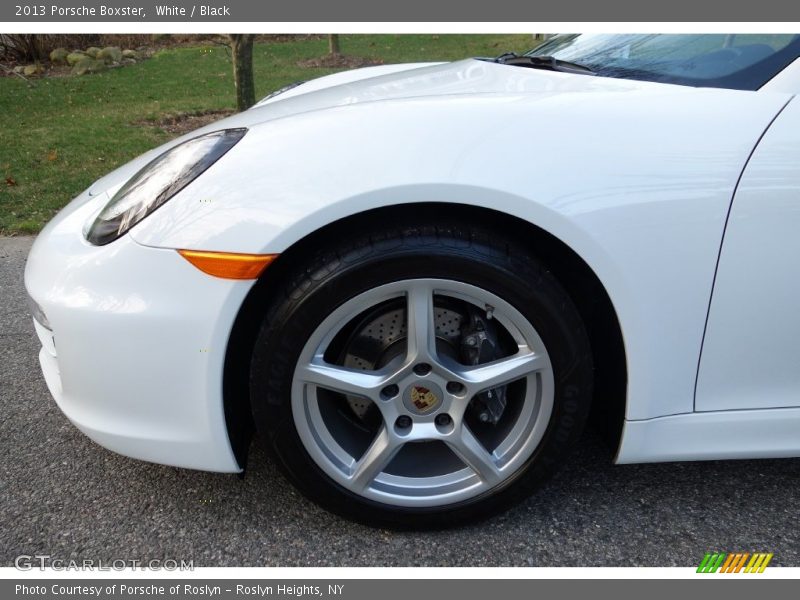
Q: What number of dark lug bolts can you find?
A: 5